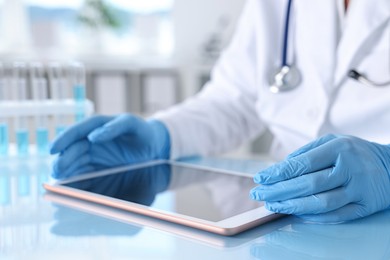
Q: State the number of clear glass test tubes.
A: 5